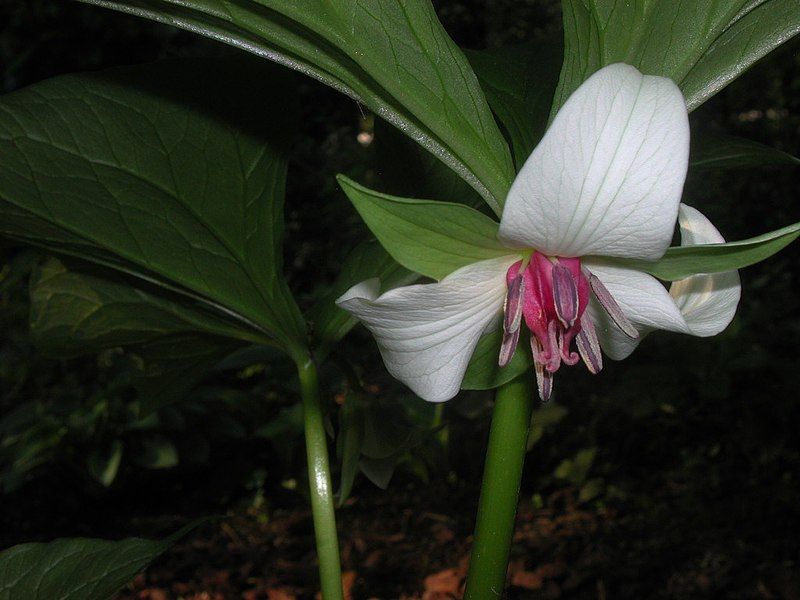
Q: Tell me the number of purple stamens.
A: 6